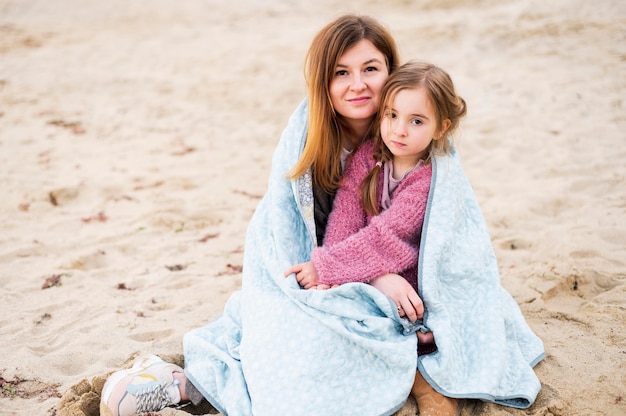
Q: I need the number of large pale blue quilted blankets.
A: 1